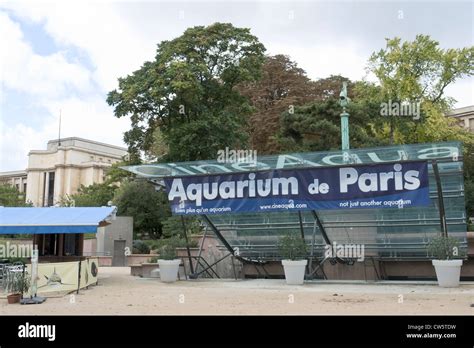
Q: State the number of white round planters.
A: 3